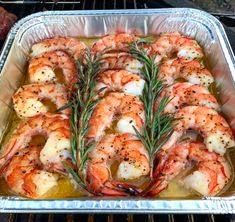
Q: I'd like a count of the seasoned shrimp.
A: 15